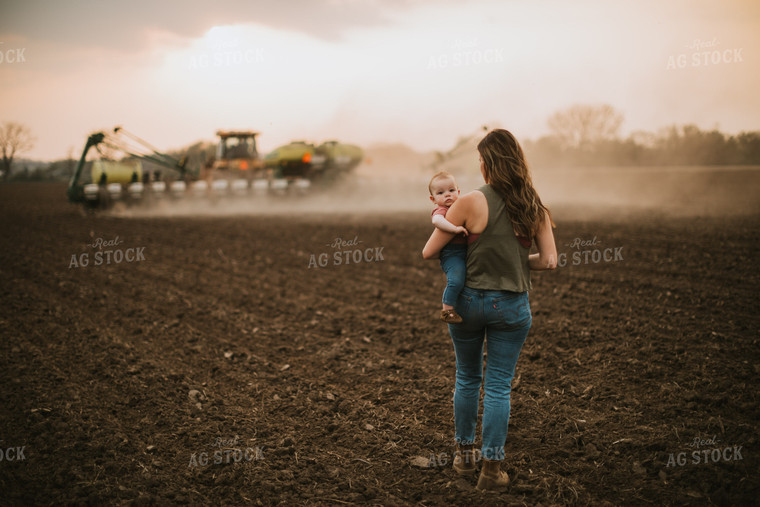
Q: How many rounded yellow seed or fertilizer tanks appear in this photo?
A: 3